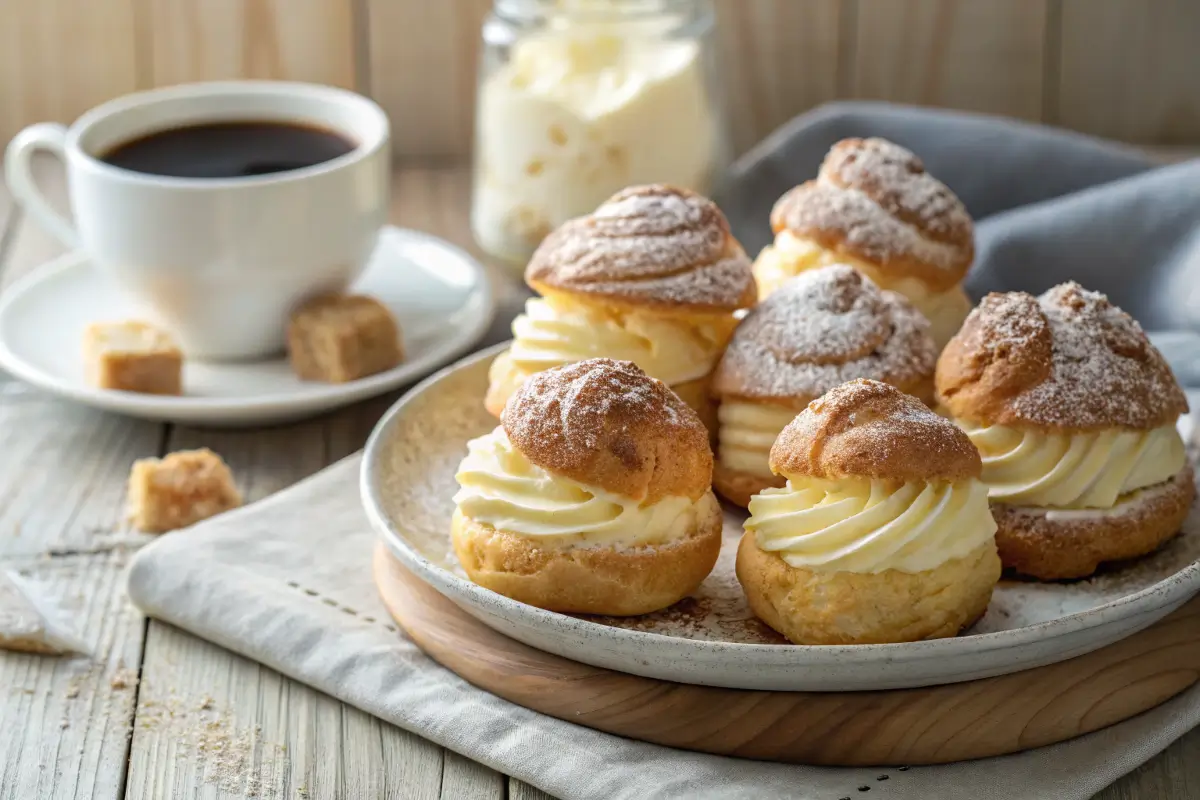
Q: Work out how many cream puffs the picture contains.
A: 6